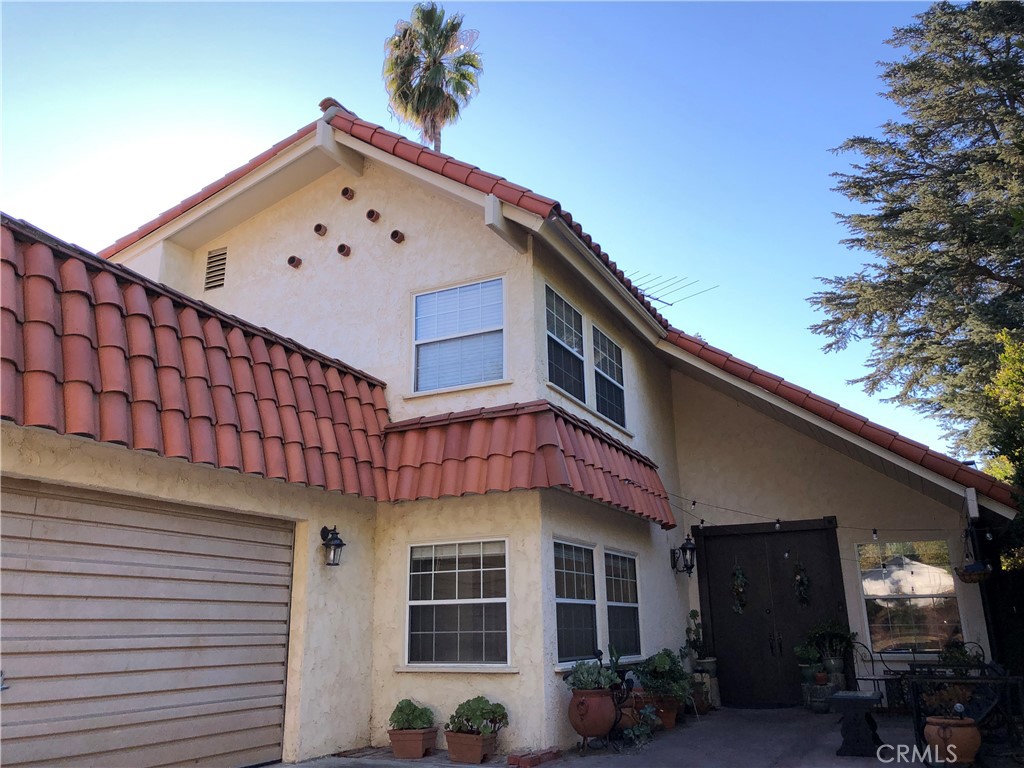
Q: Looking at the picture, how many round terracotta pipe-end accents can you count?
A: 6